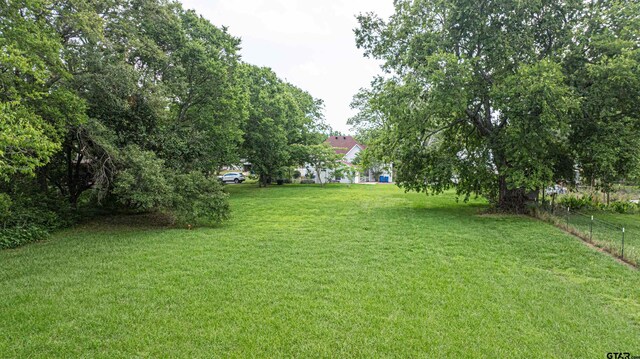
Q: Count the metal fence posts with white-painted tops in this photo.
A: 5